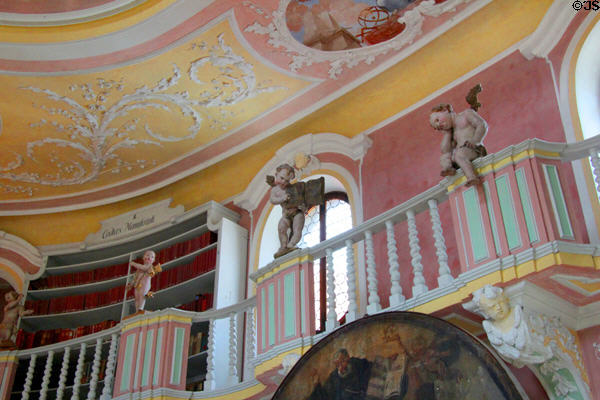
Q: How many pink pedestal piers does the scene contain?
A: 4